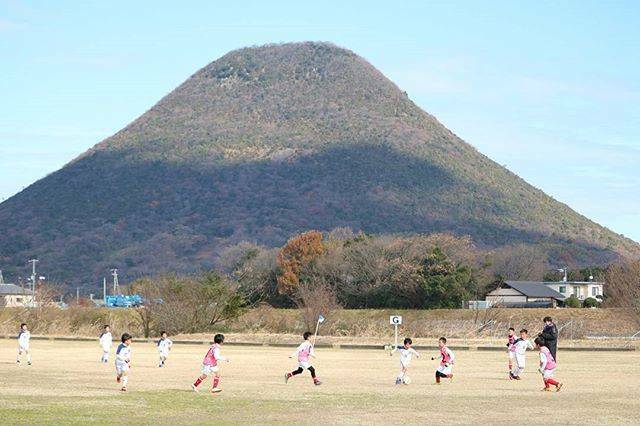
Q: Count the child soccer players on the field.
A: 11